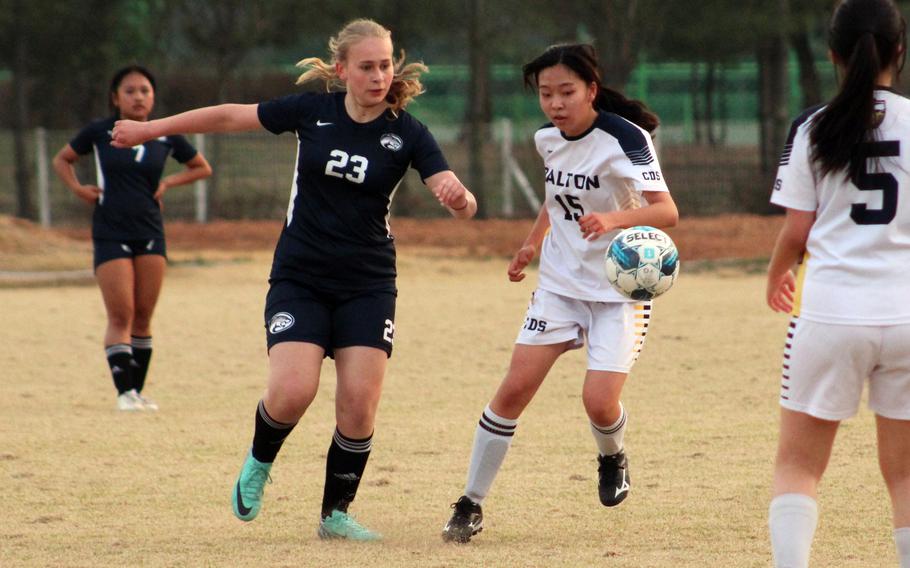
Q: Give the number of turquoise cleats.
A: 2